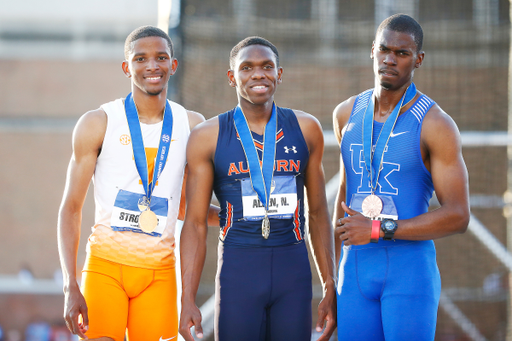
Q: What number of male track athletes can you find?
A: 3